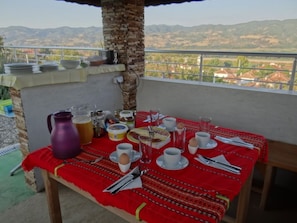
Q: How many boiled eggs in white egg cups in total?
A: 3